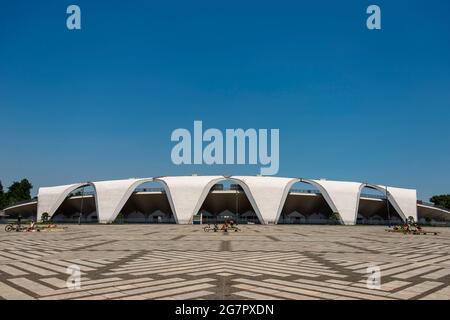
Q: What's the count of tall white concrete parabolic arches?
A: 5